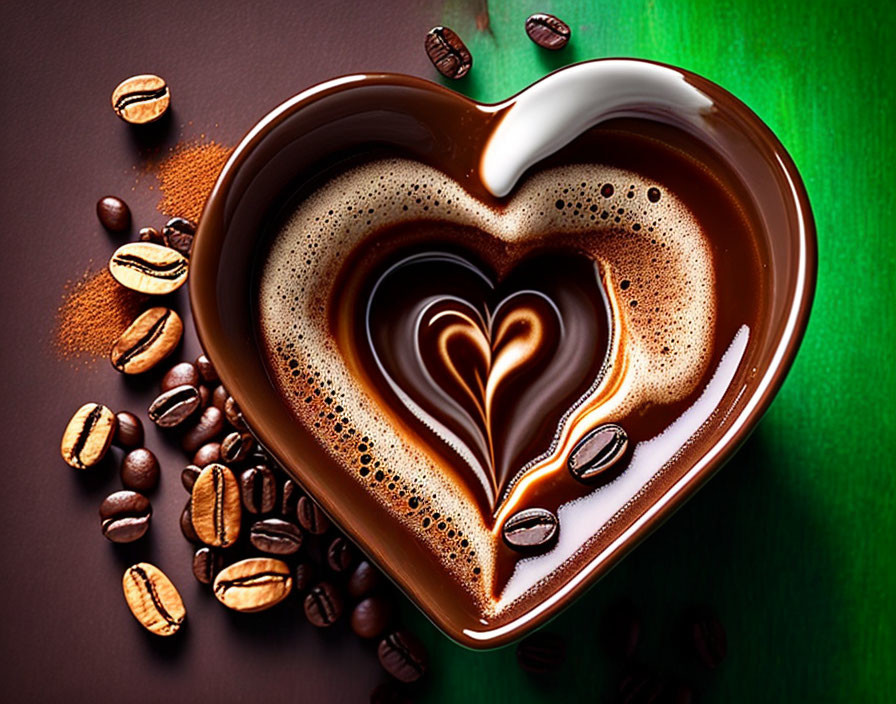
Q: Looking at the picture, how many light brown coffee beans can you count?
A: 7